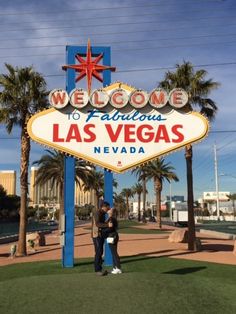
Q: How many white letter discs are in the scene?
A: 7